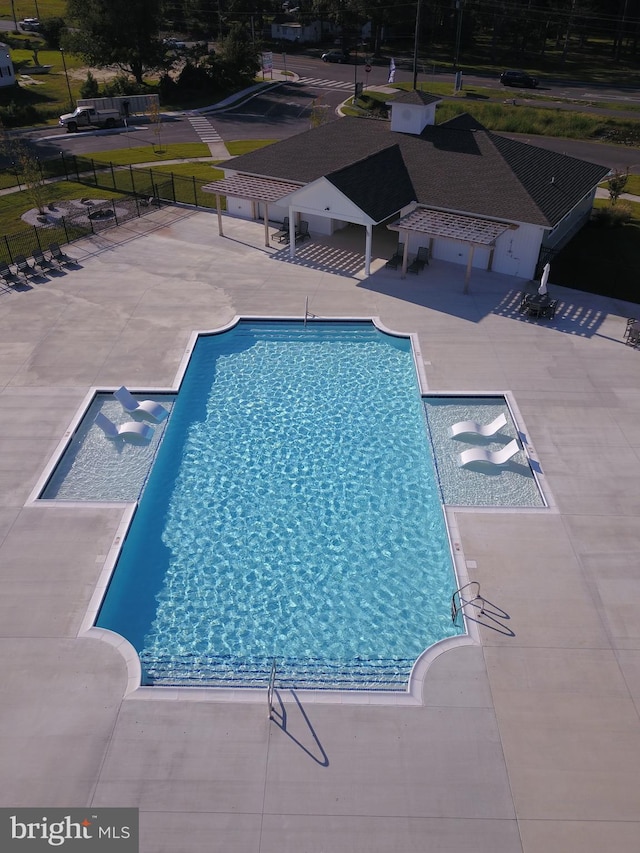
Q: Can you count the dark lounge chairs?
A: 8